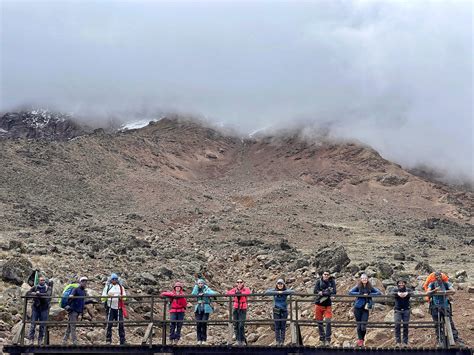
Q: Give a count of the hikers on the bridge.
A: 11